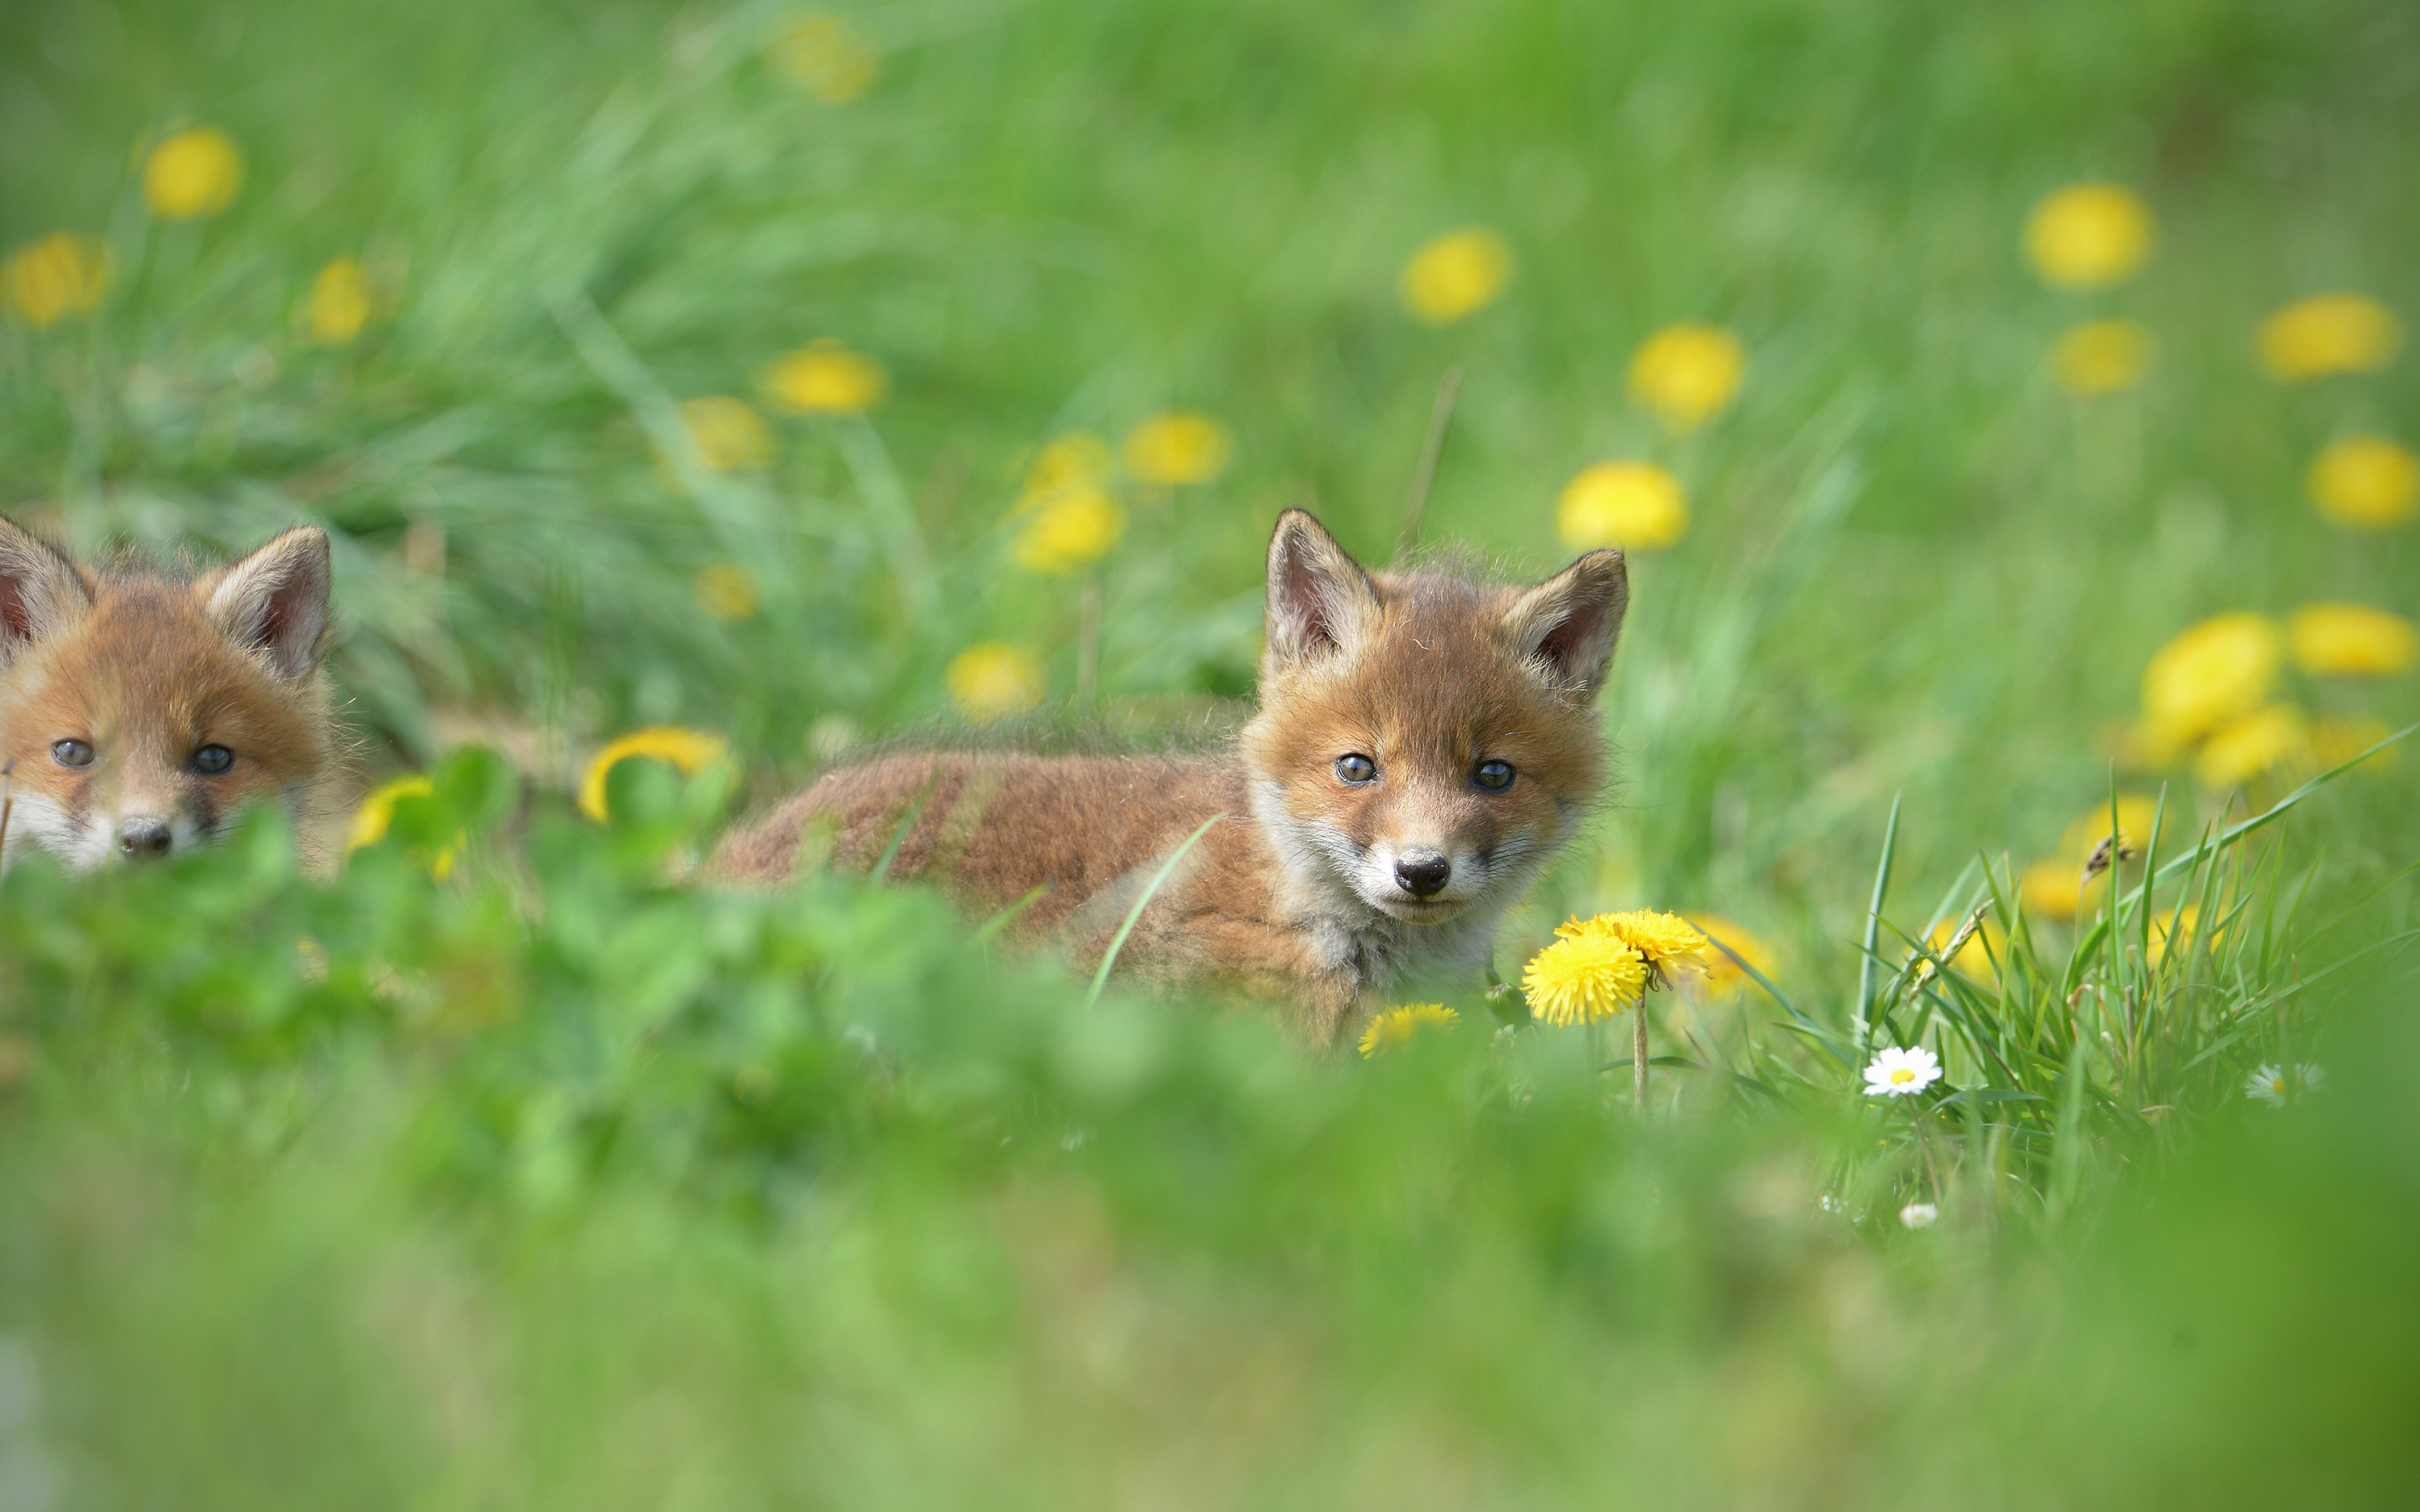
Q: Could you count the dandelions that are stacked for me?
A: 2